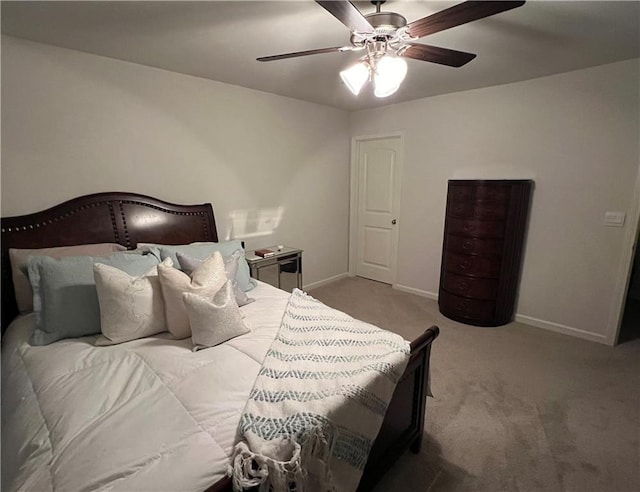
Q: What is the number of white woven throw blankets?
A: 1